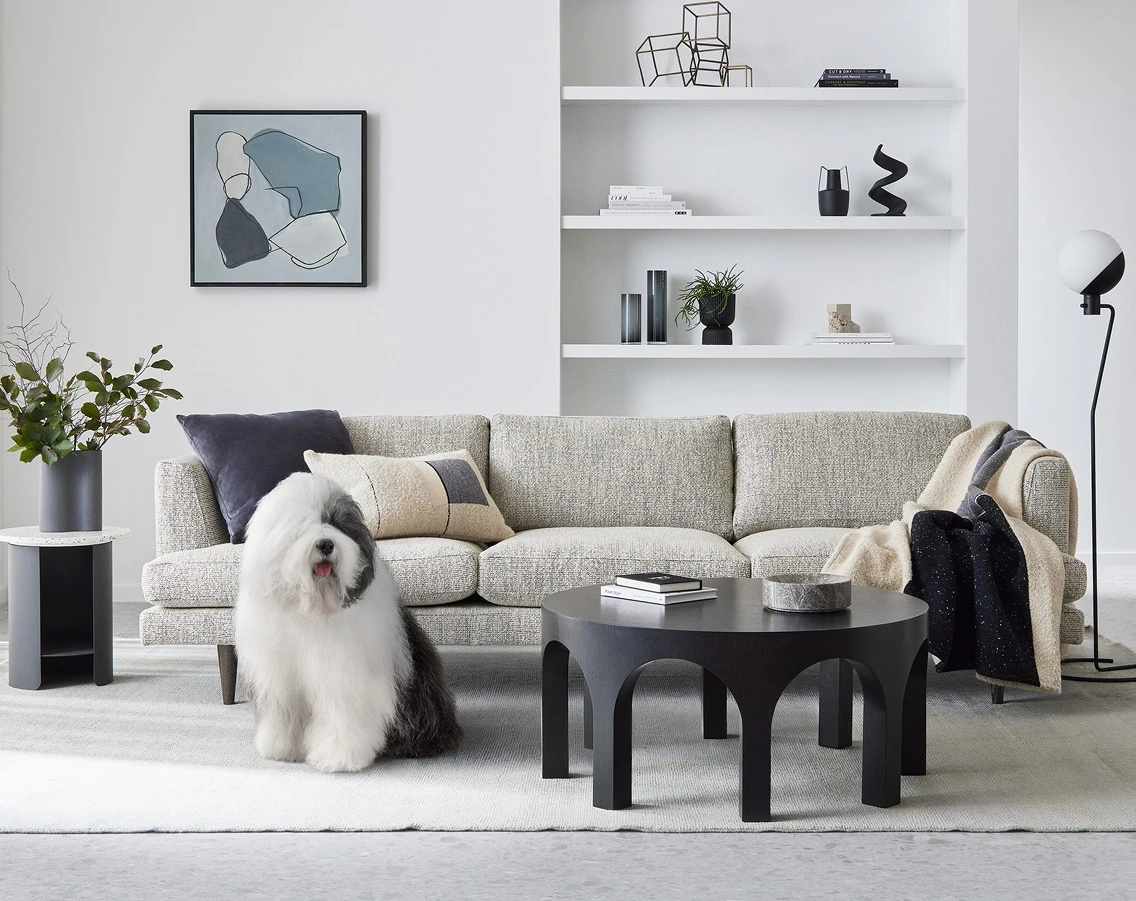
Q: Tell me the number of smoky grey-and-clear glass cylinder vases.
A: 2